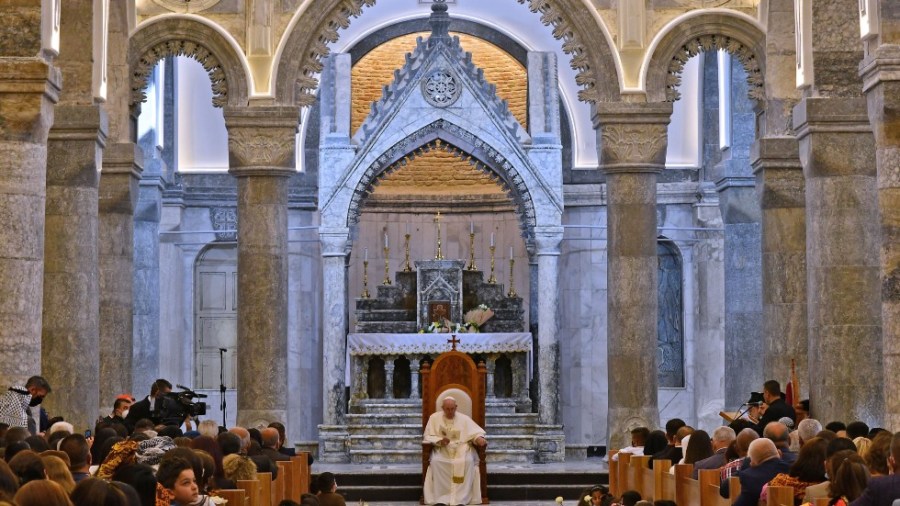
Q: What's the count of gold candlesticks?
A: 6